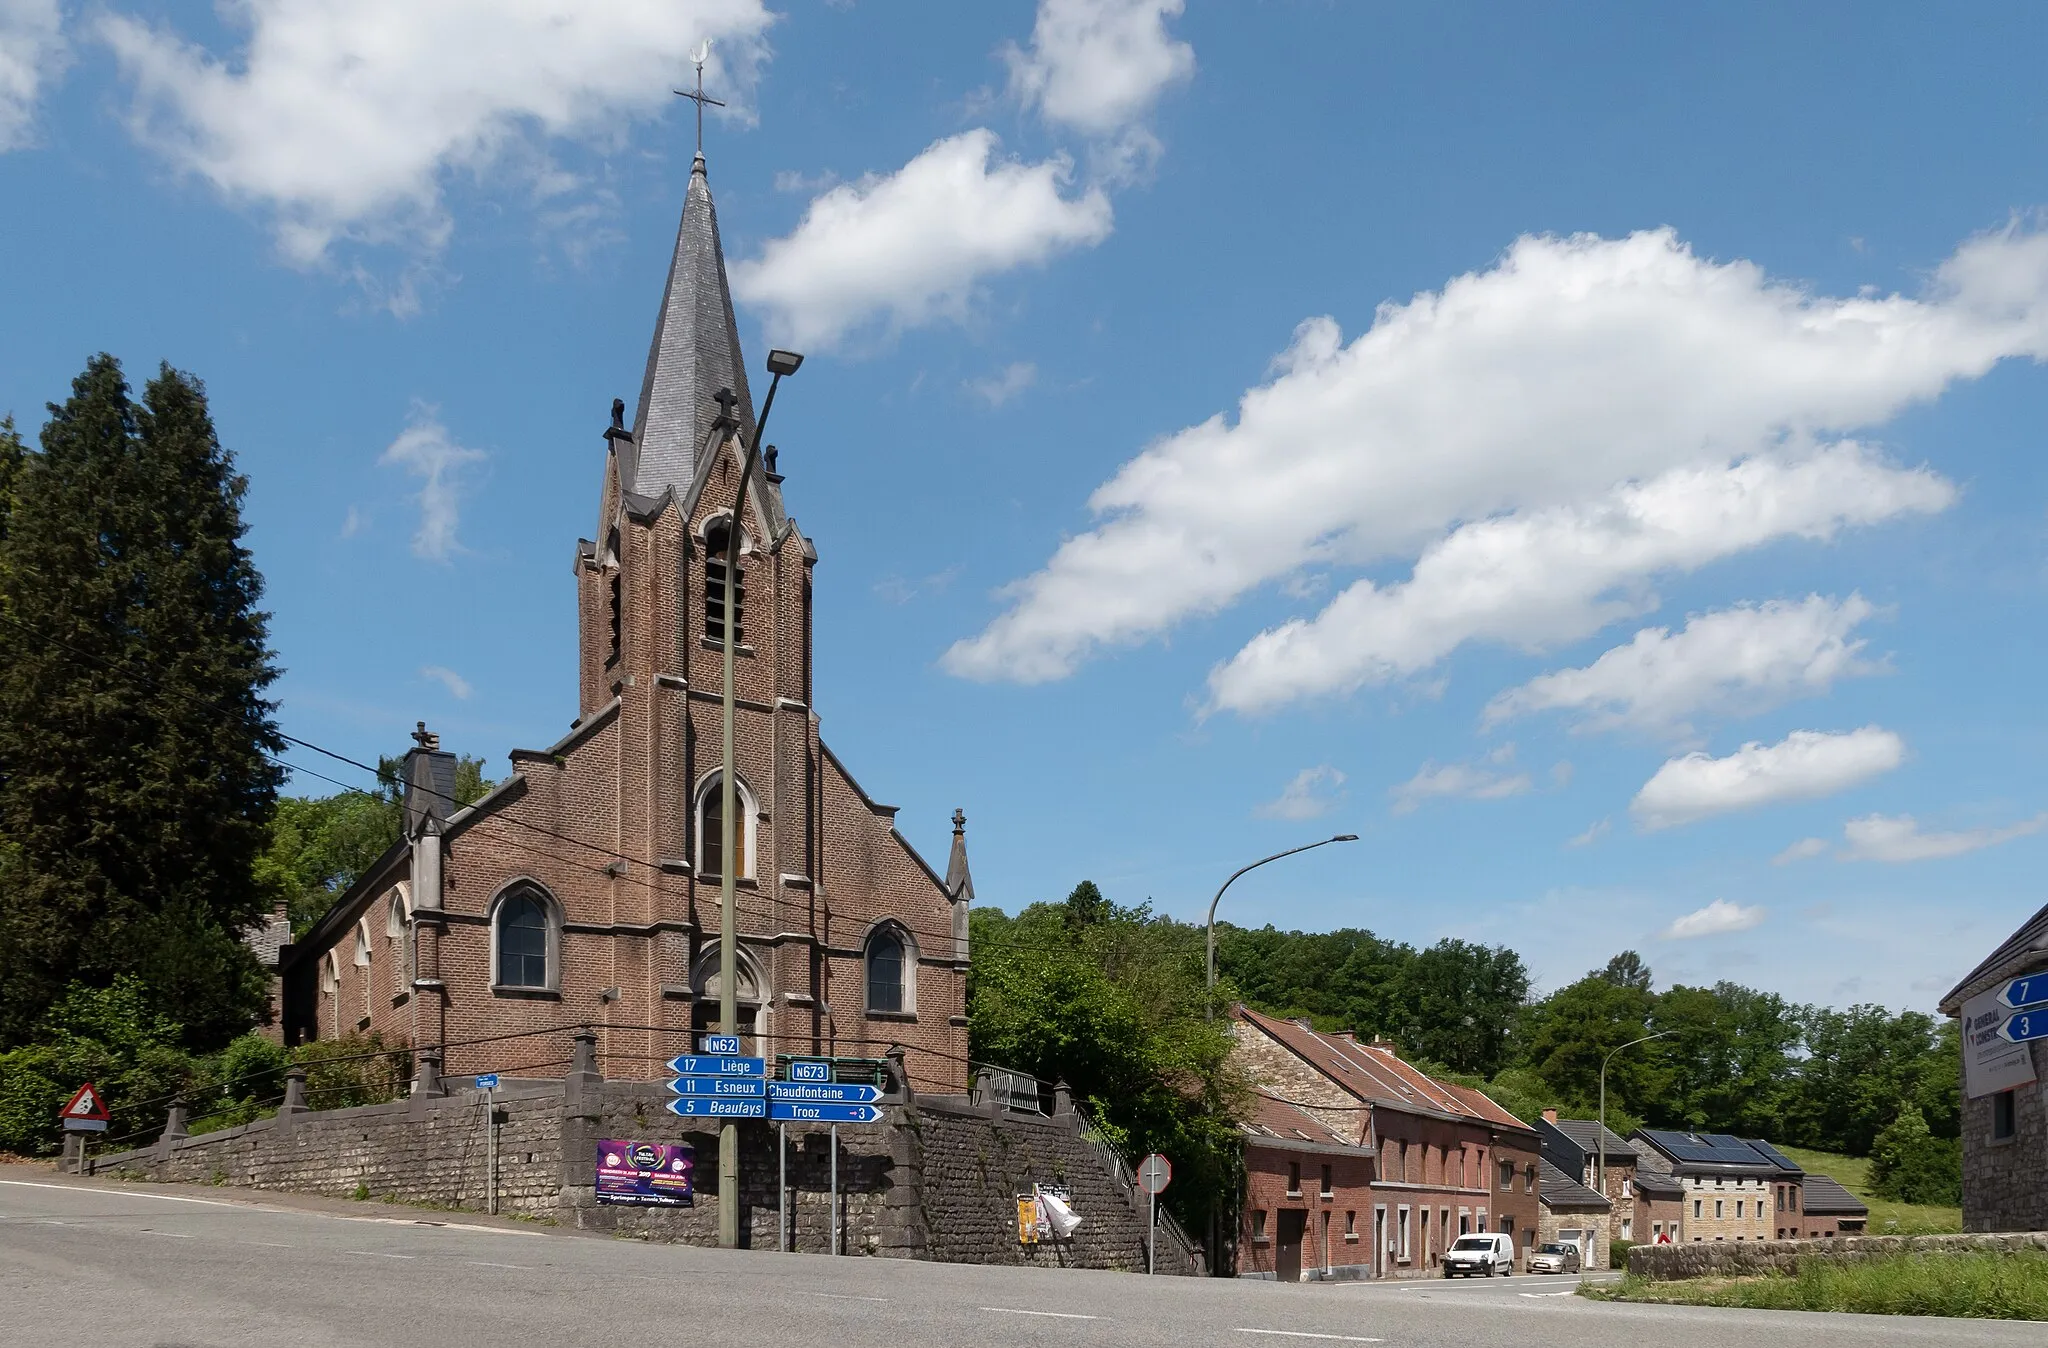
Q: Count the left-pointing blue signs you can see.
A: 5